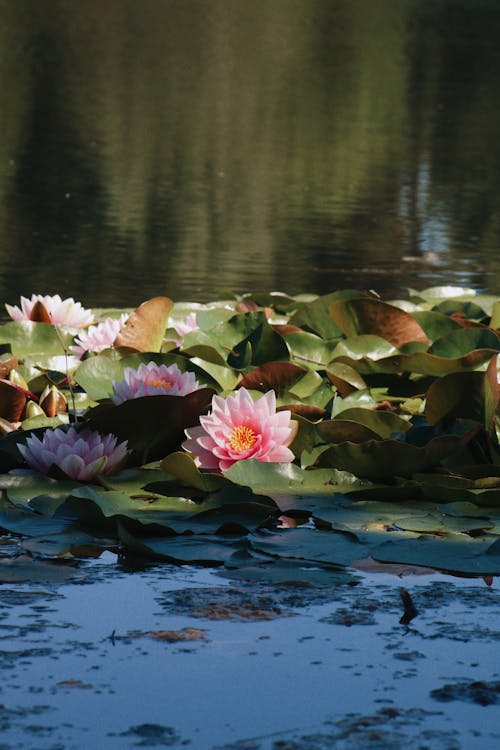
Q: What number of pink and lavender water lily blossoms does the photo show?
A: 6